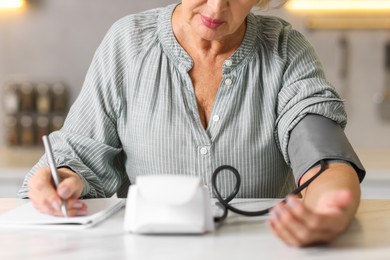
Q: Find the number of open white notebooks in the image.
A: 1